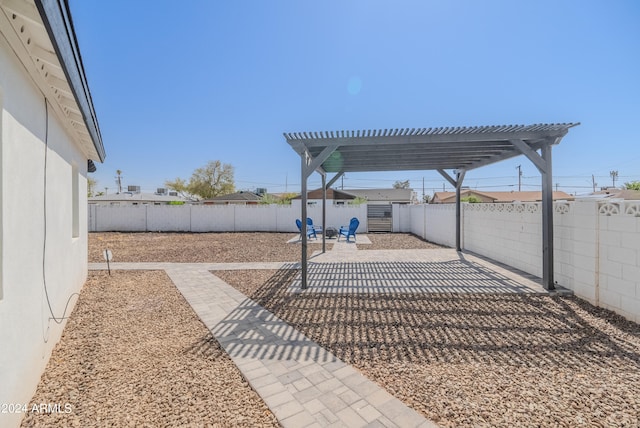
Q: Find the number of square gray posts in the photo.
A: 4